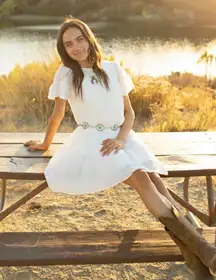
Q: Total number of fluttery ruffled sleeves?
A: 2